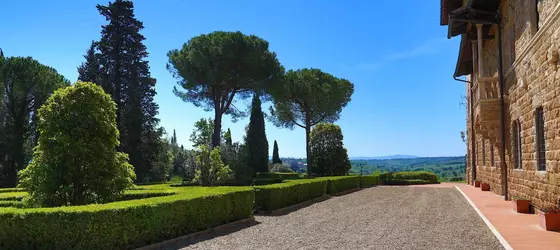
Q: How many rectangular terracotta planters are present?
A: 4